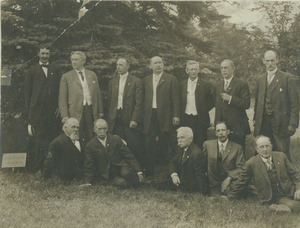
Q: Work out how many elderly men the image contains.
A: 12